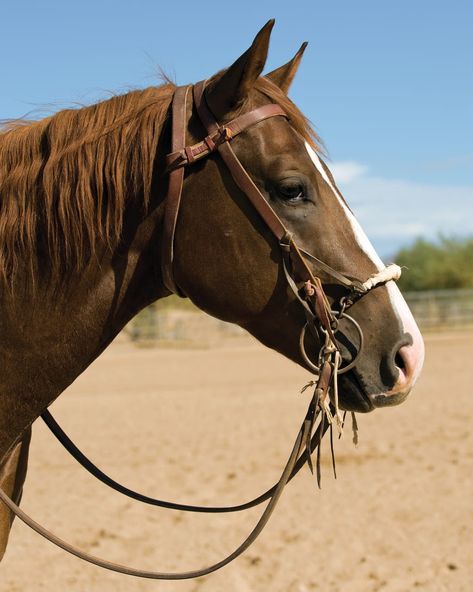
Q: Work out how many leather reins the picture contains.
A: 2